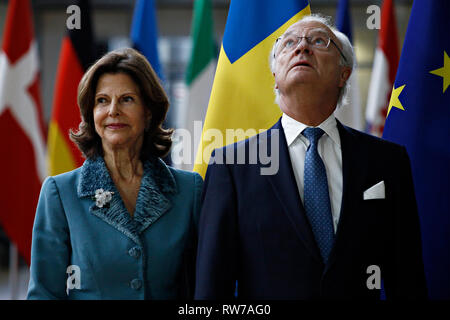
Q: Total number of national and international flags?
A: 8